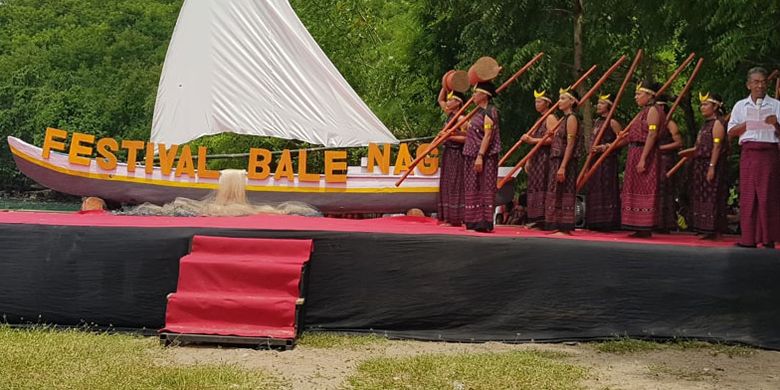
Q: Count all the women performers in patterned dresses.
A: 8